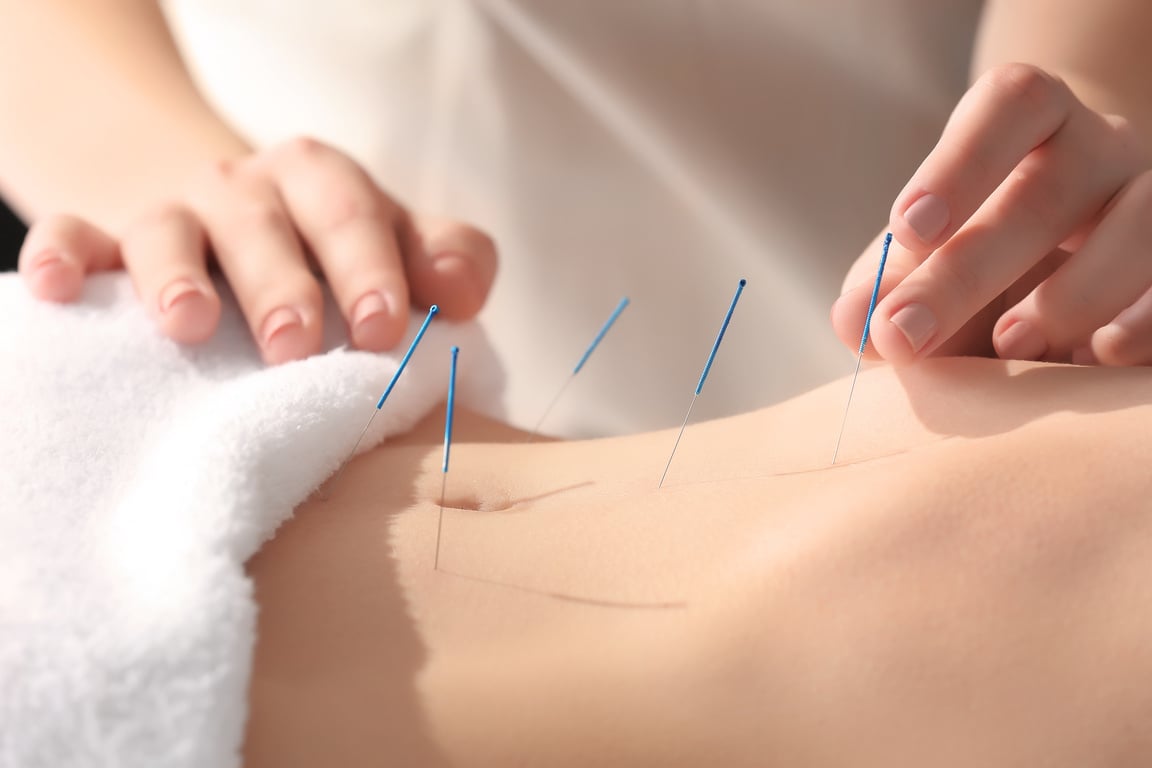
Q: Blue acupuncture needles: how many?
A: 5